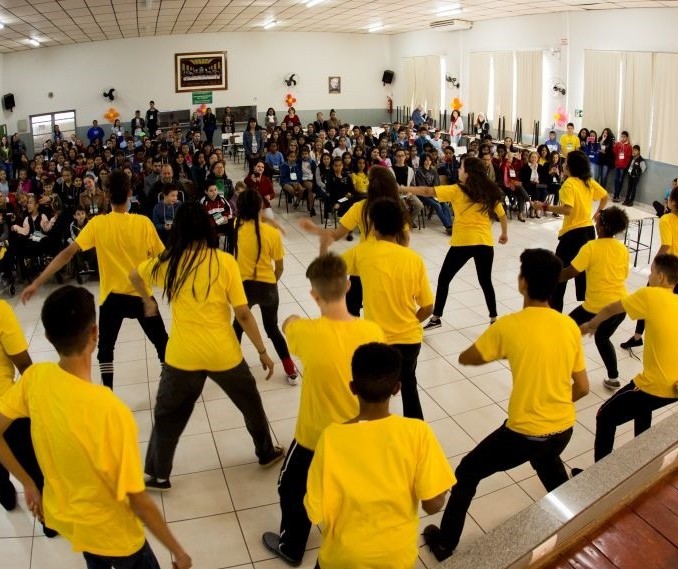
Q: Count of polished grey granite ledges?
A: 1